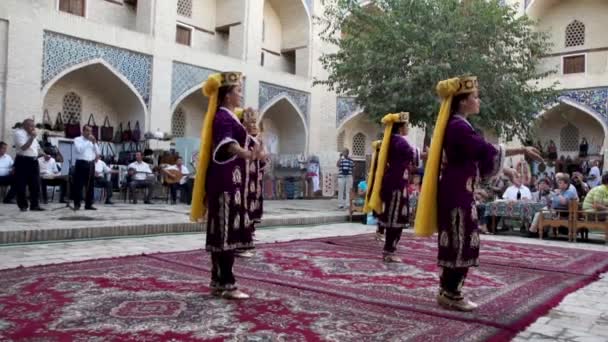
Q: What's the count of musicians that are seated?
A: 5